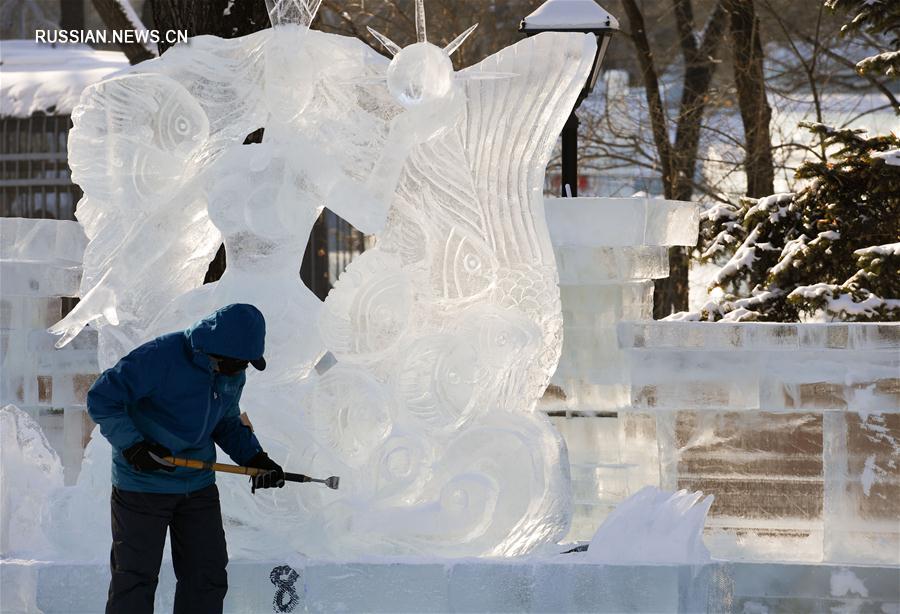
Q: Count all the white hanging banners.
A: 0